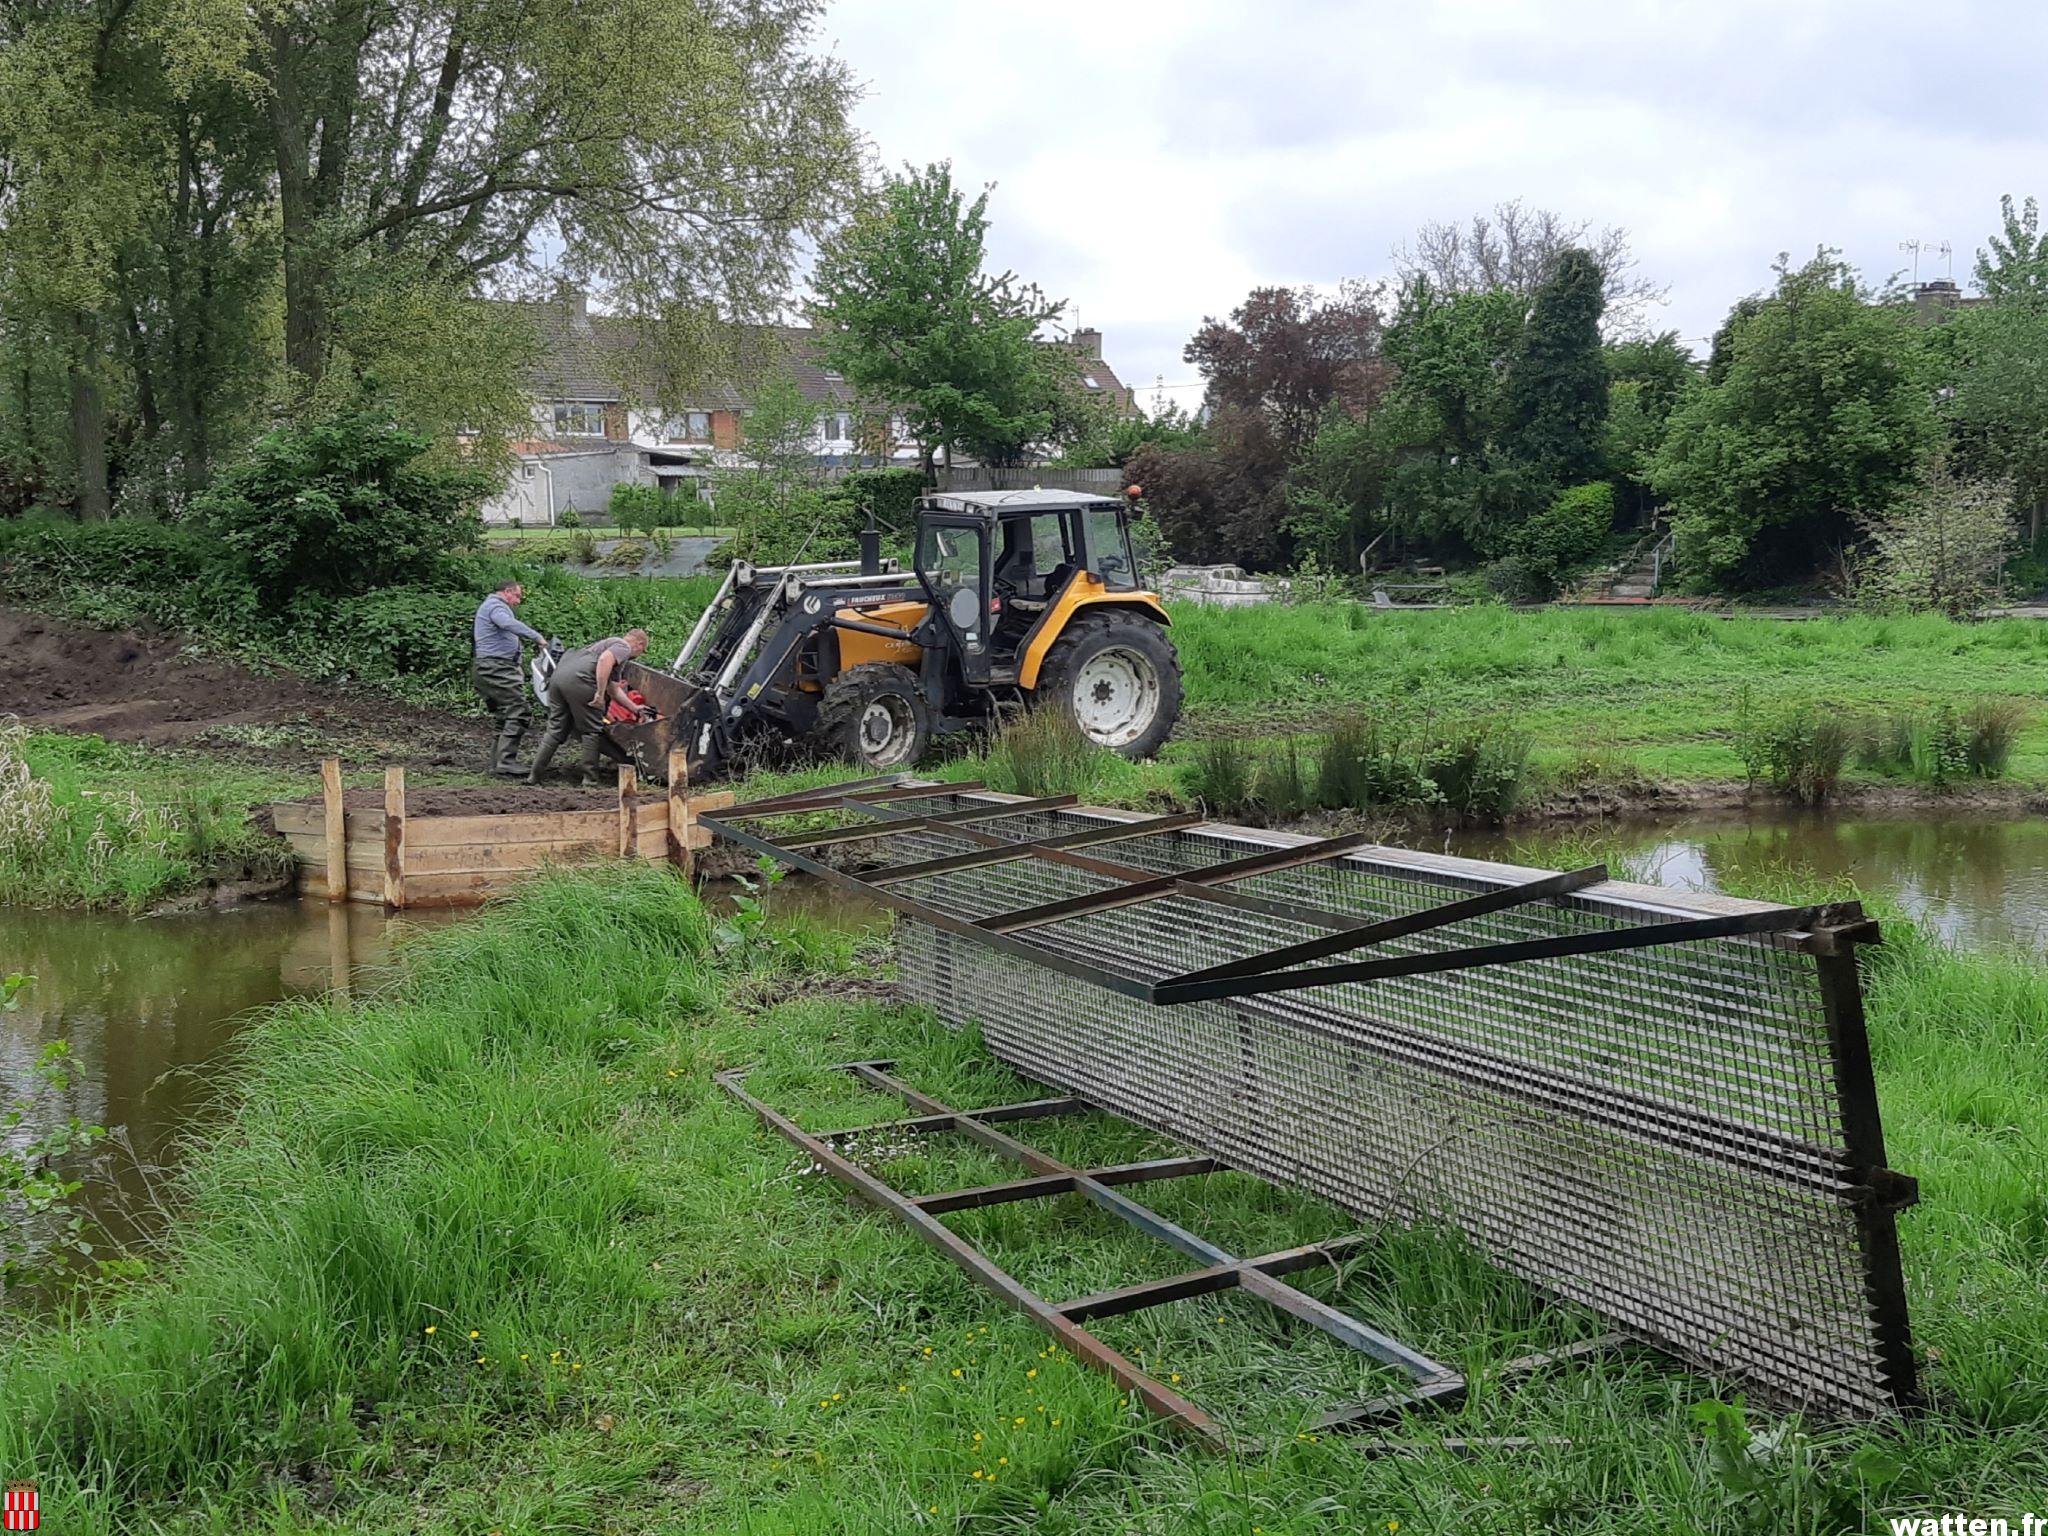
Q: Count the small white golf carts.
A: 0